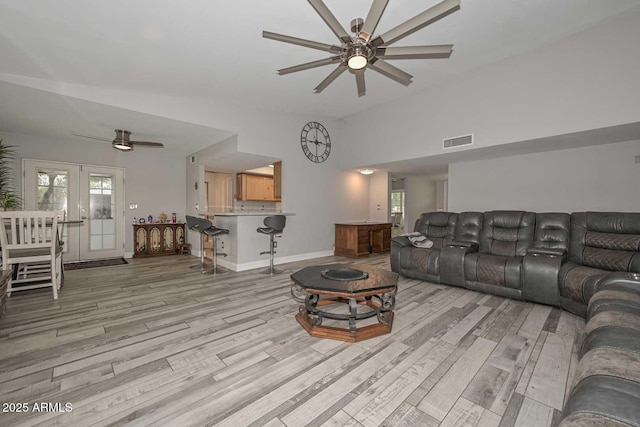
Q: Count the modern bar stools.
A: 3